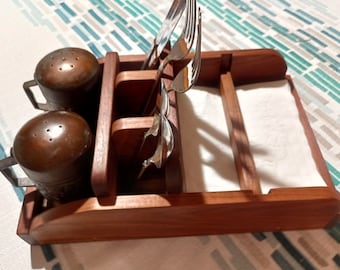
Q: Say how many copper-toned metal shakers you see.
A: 2